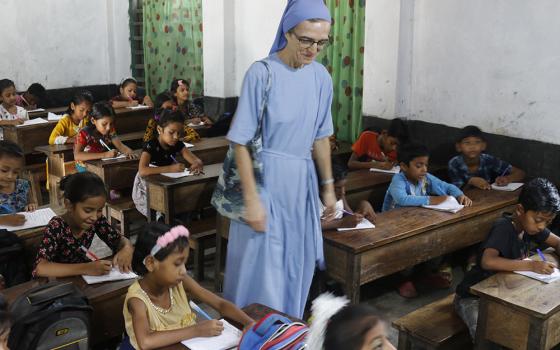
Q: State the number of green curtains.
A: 2